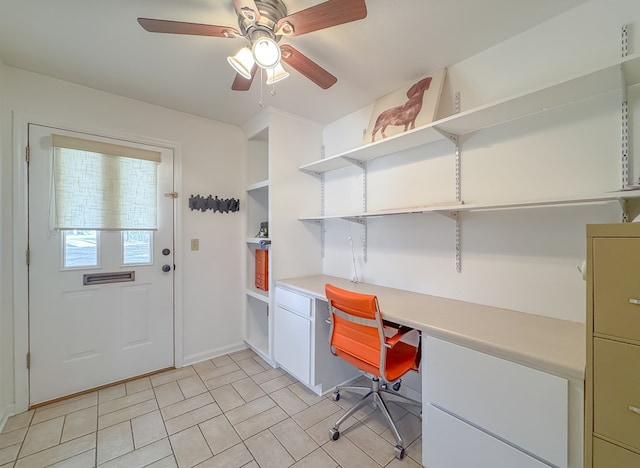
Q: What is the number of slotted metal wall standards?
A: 4